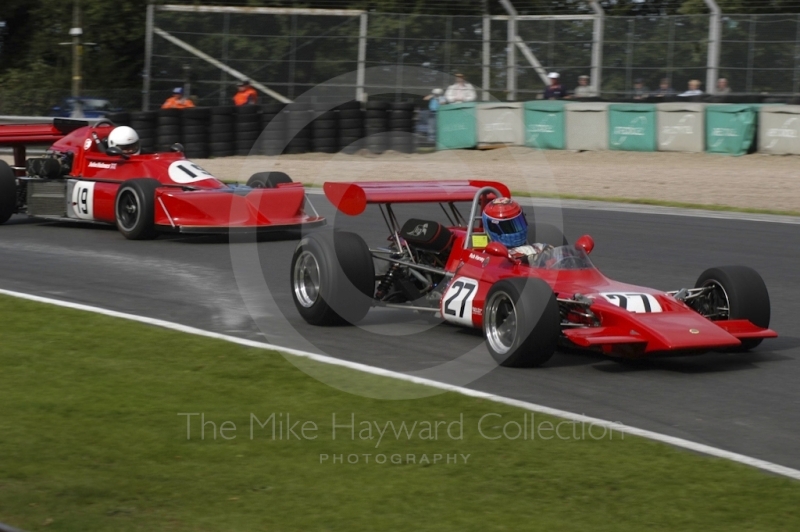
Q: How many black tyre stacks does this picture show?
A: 12